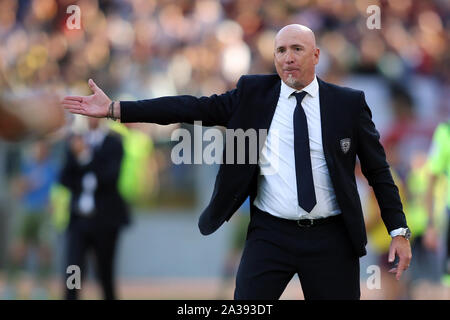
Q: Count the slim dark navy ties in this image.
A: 1